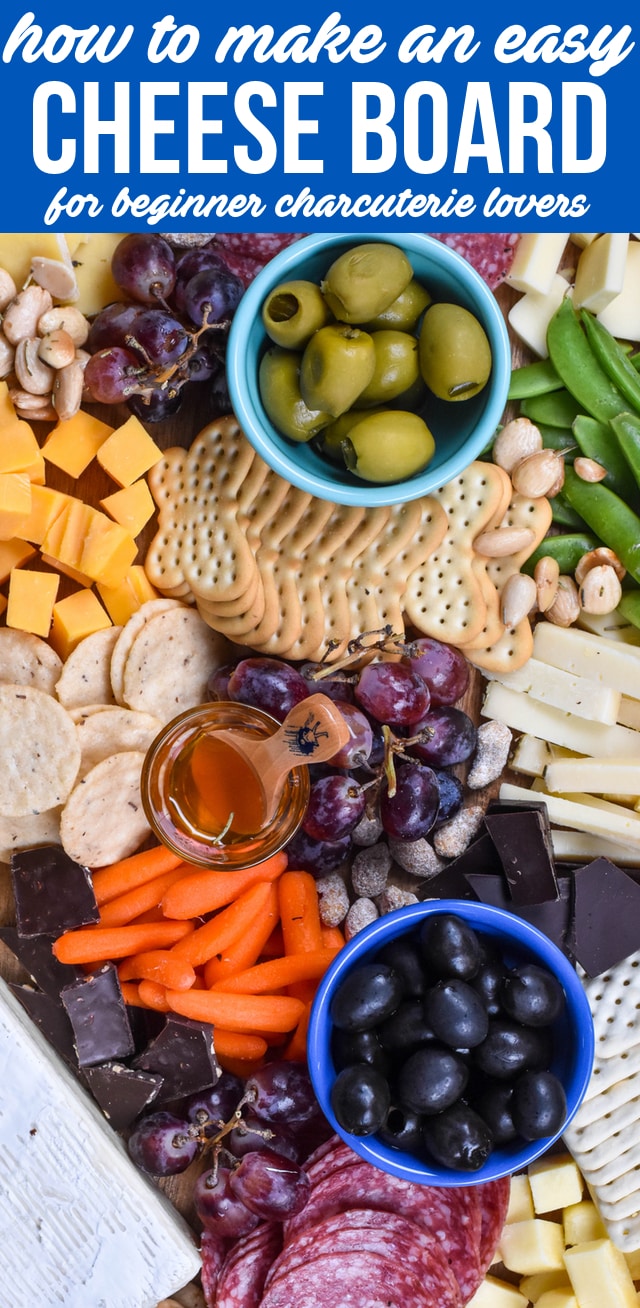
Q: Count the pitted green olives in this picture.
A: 9